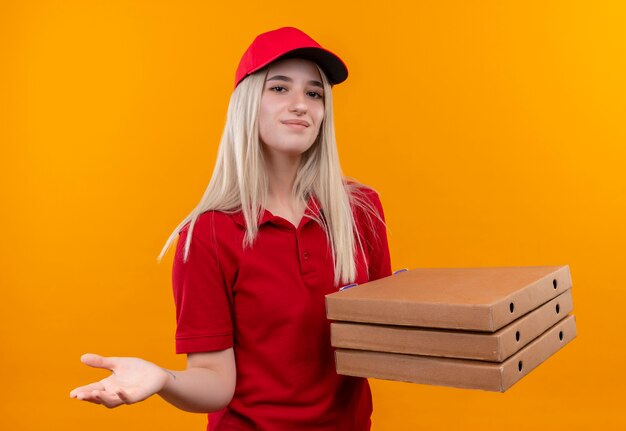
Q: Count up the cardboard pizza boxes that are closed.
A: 3